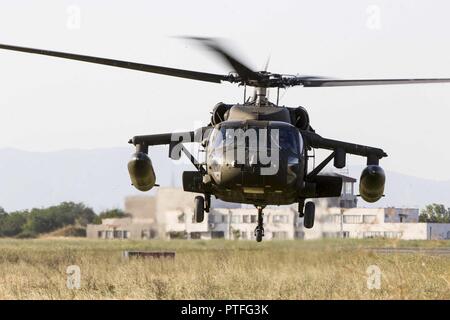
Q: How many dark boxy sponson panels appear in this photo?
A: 2